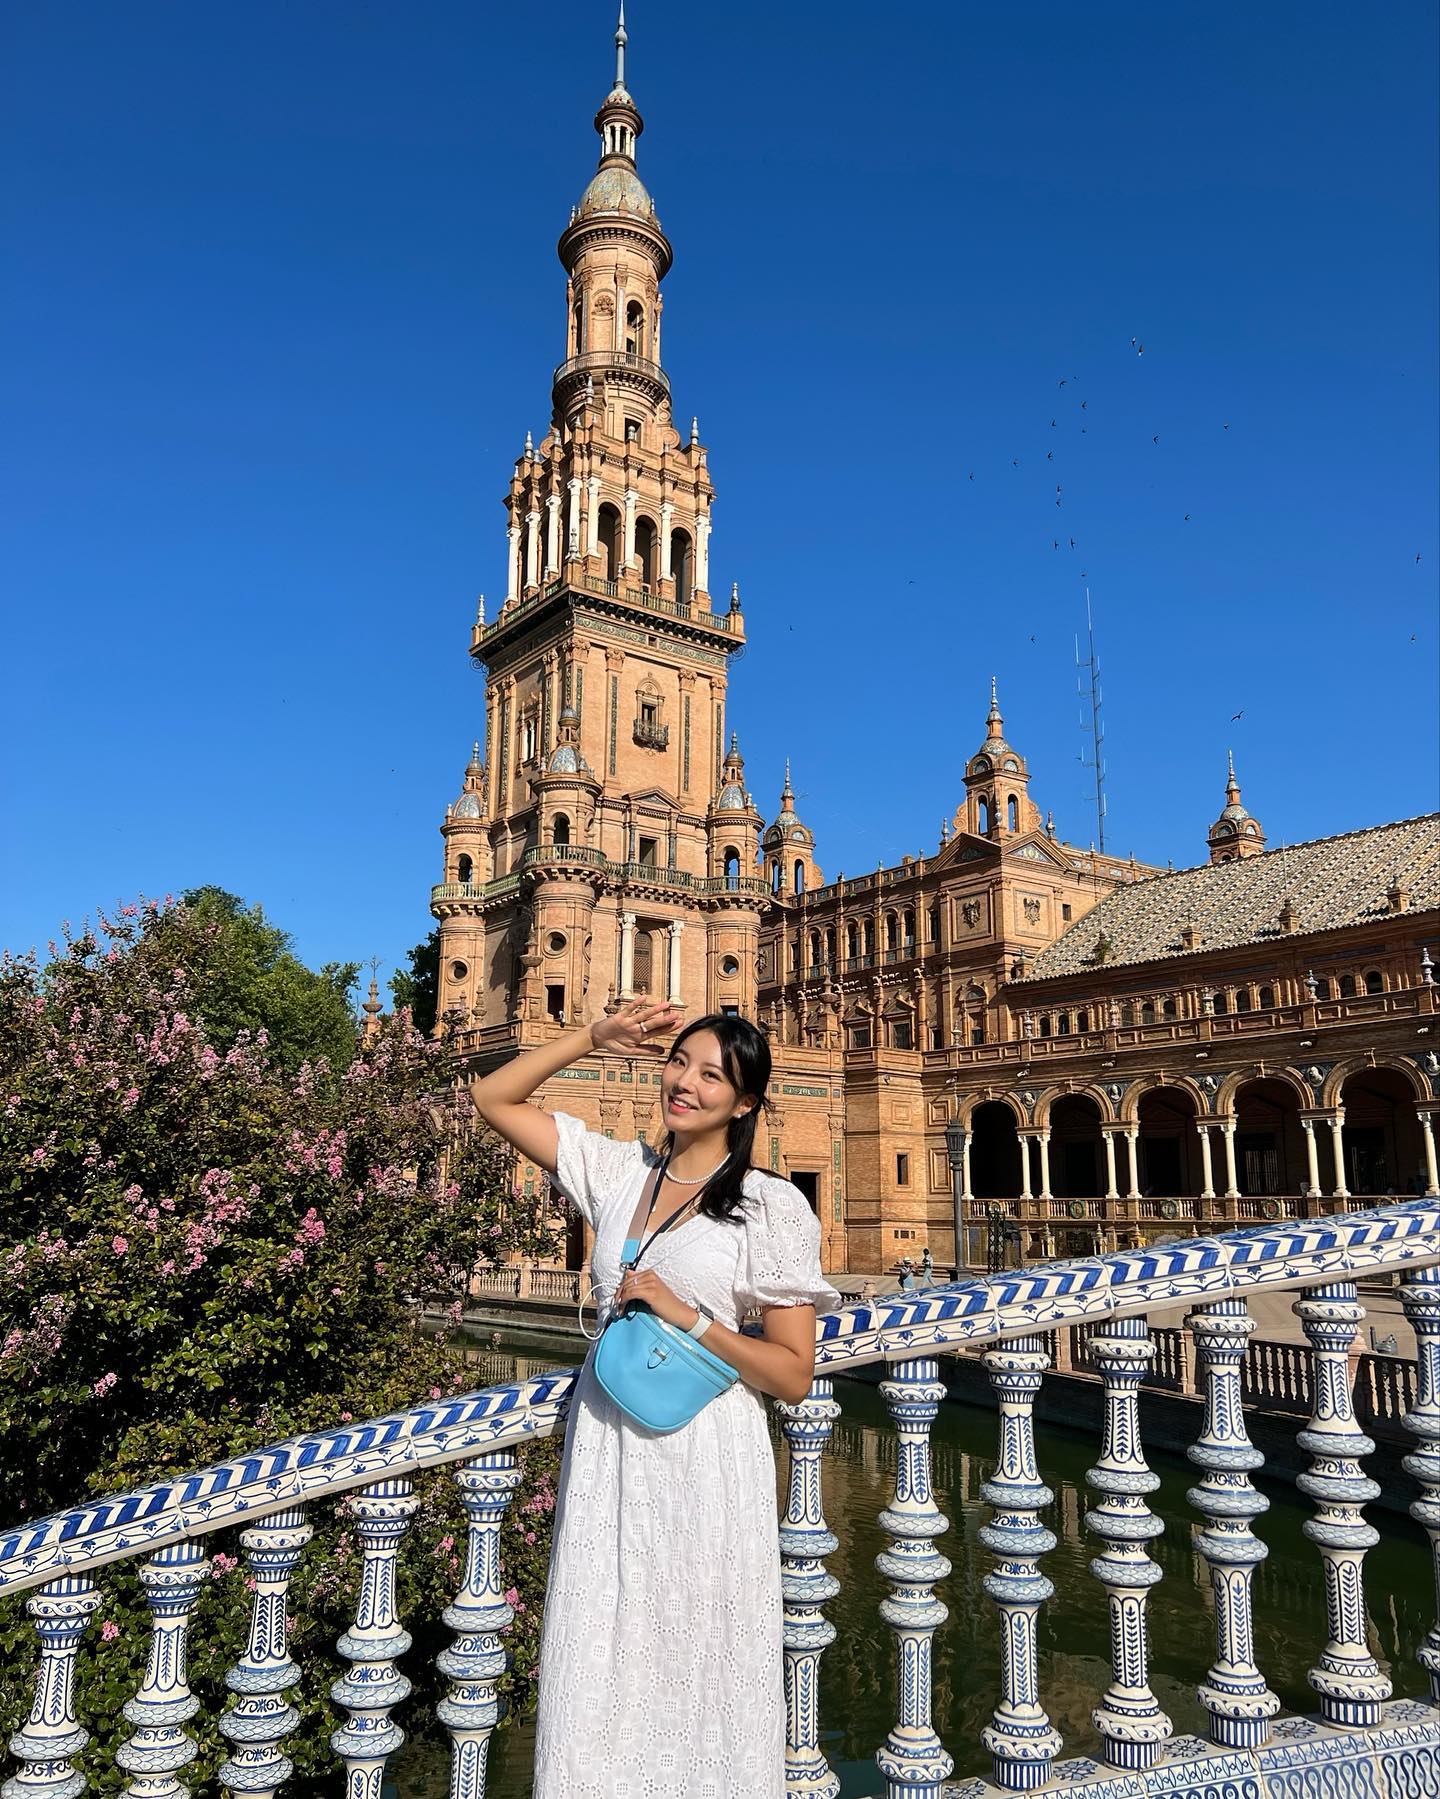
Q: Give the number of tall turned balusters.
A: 12